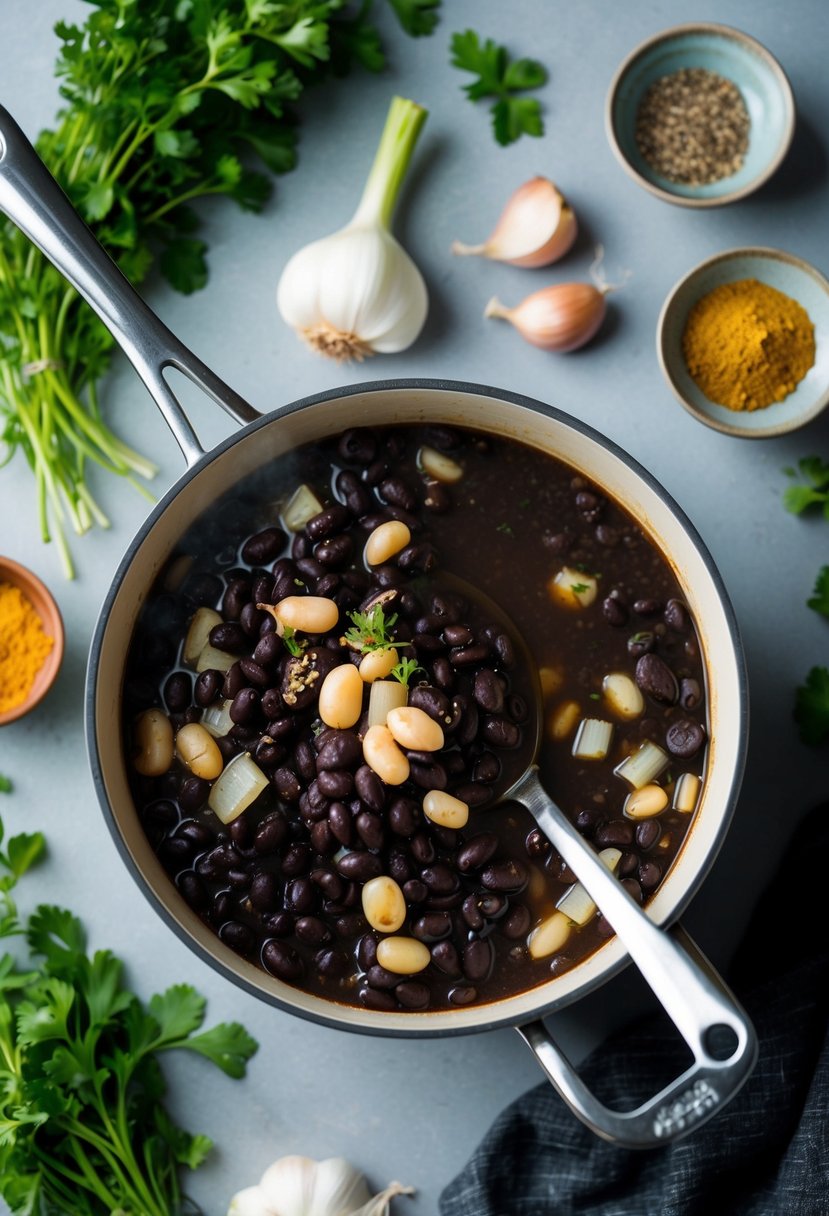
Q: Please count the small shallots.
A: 2